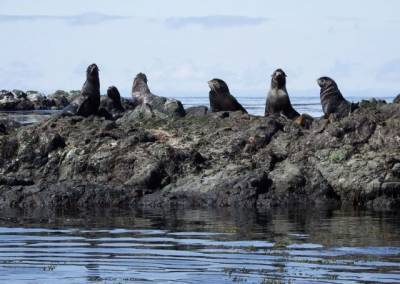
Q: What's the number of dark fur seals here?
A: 6